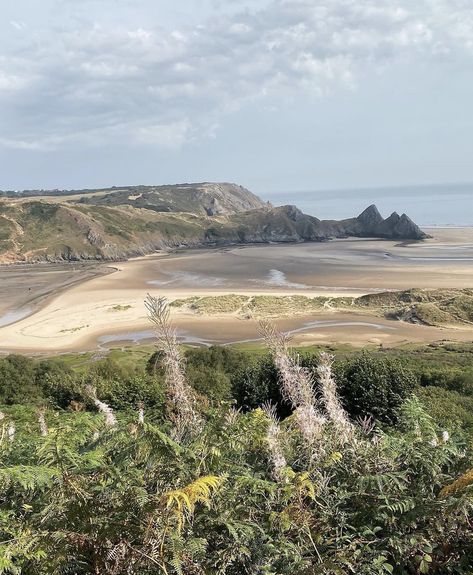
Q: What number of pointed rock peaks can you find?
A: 3